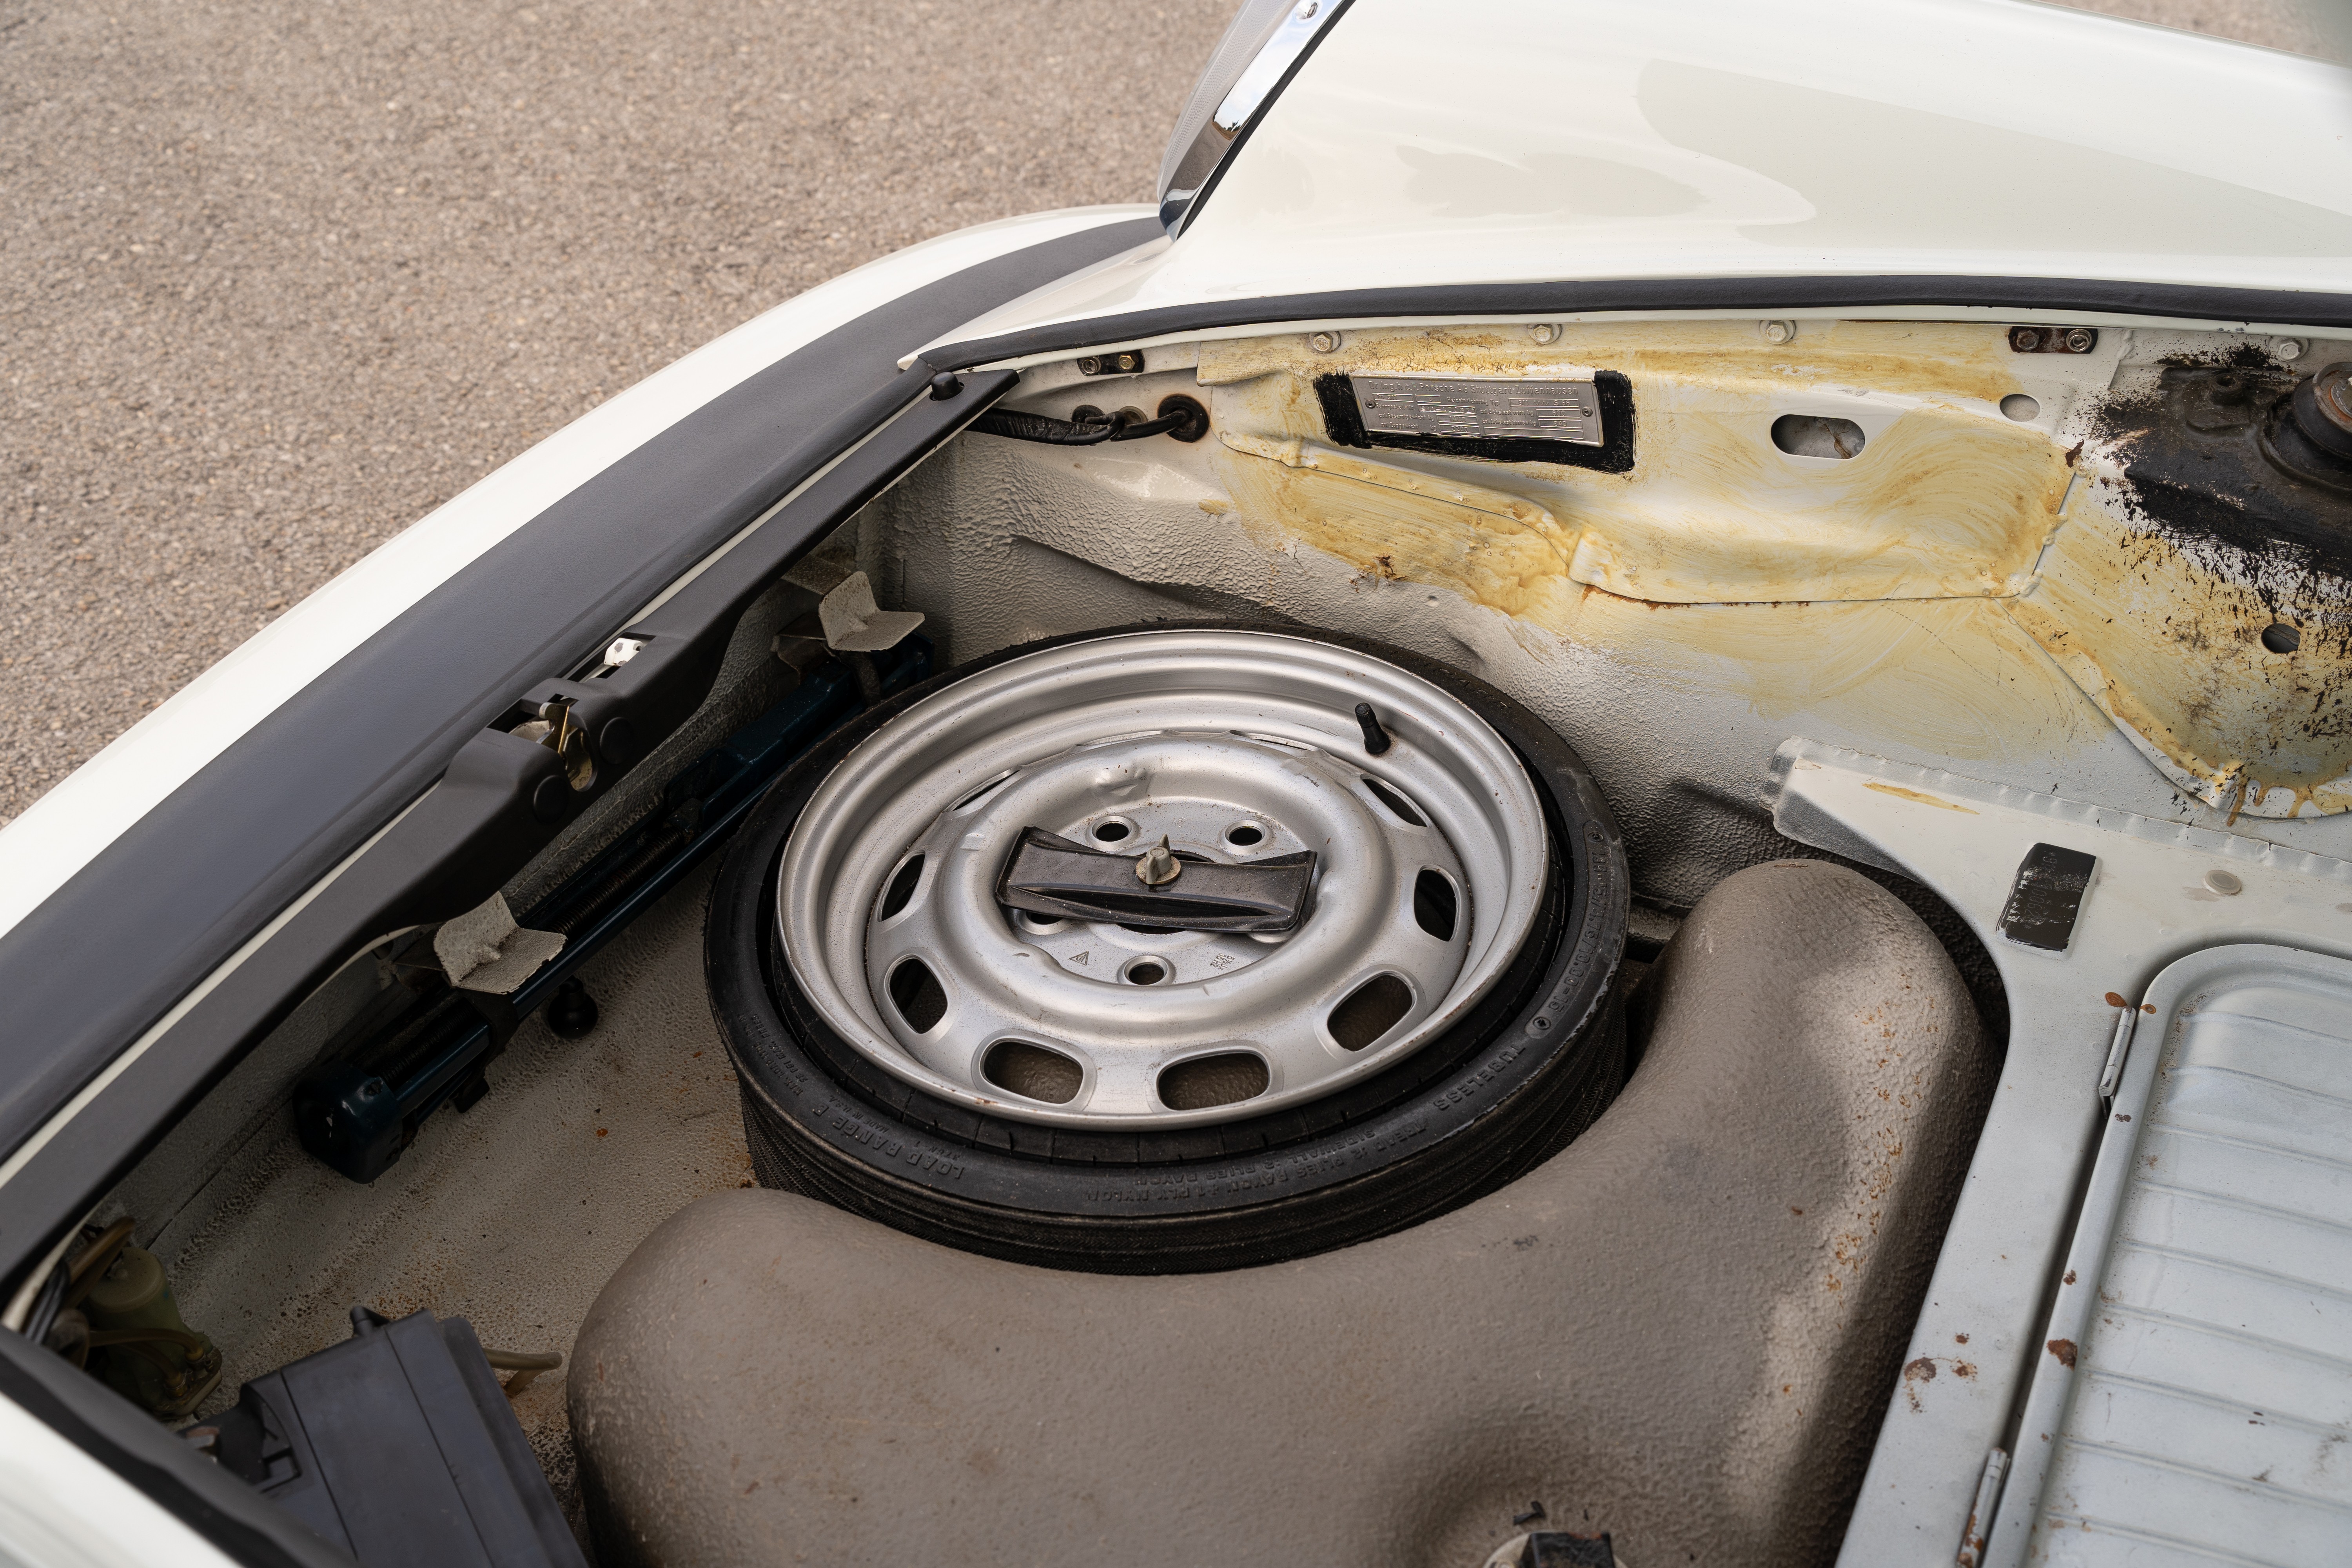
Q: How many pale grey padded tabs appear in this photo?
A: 2